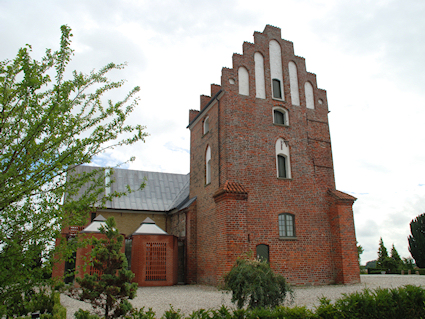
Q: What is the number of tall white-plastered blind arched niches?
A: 5